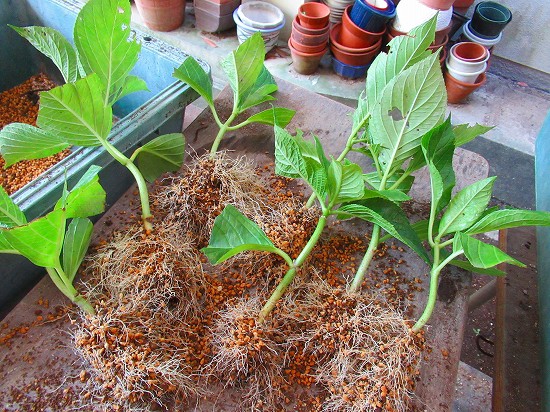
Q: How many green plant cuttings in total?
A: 7